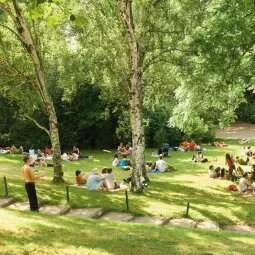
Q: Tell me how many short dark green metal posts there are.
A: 4